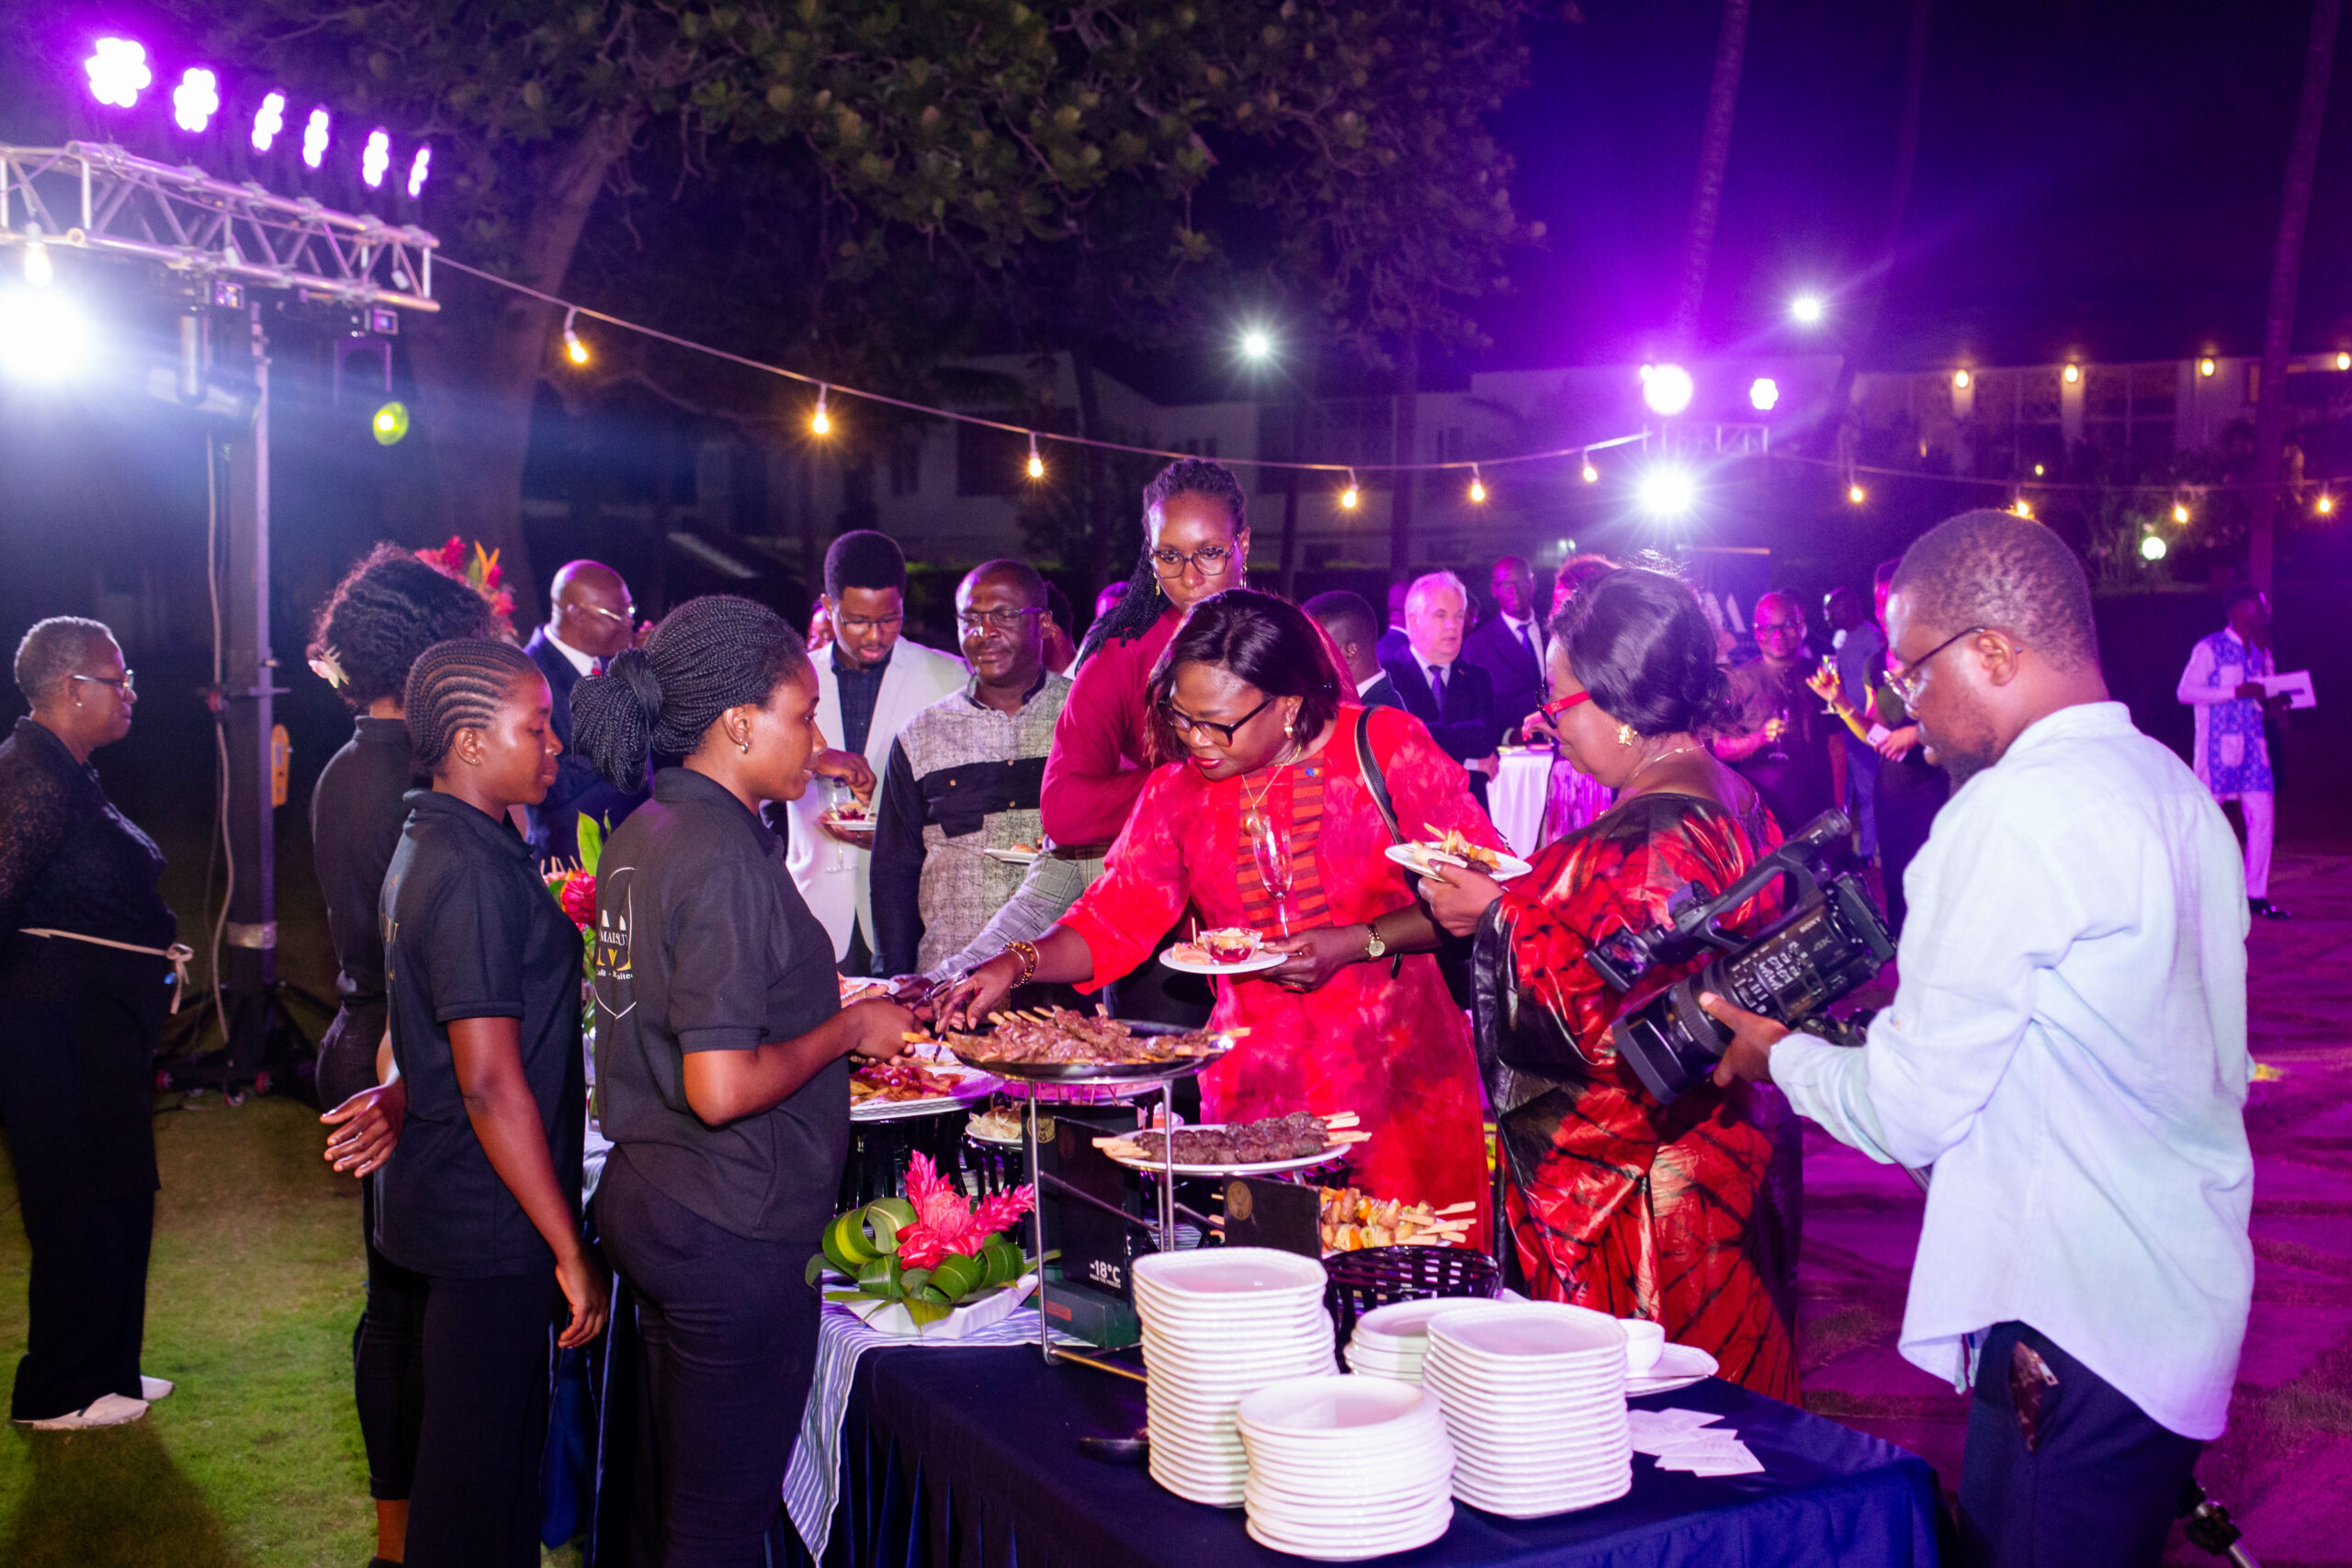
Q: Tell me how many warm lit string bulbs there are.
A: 11